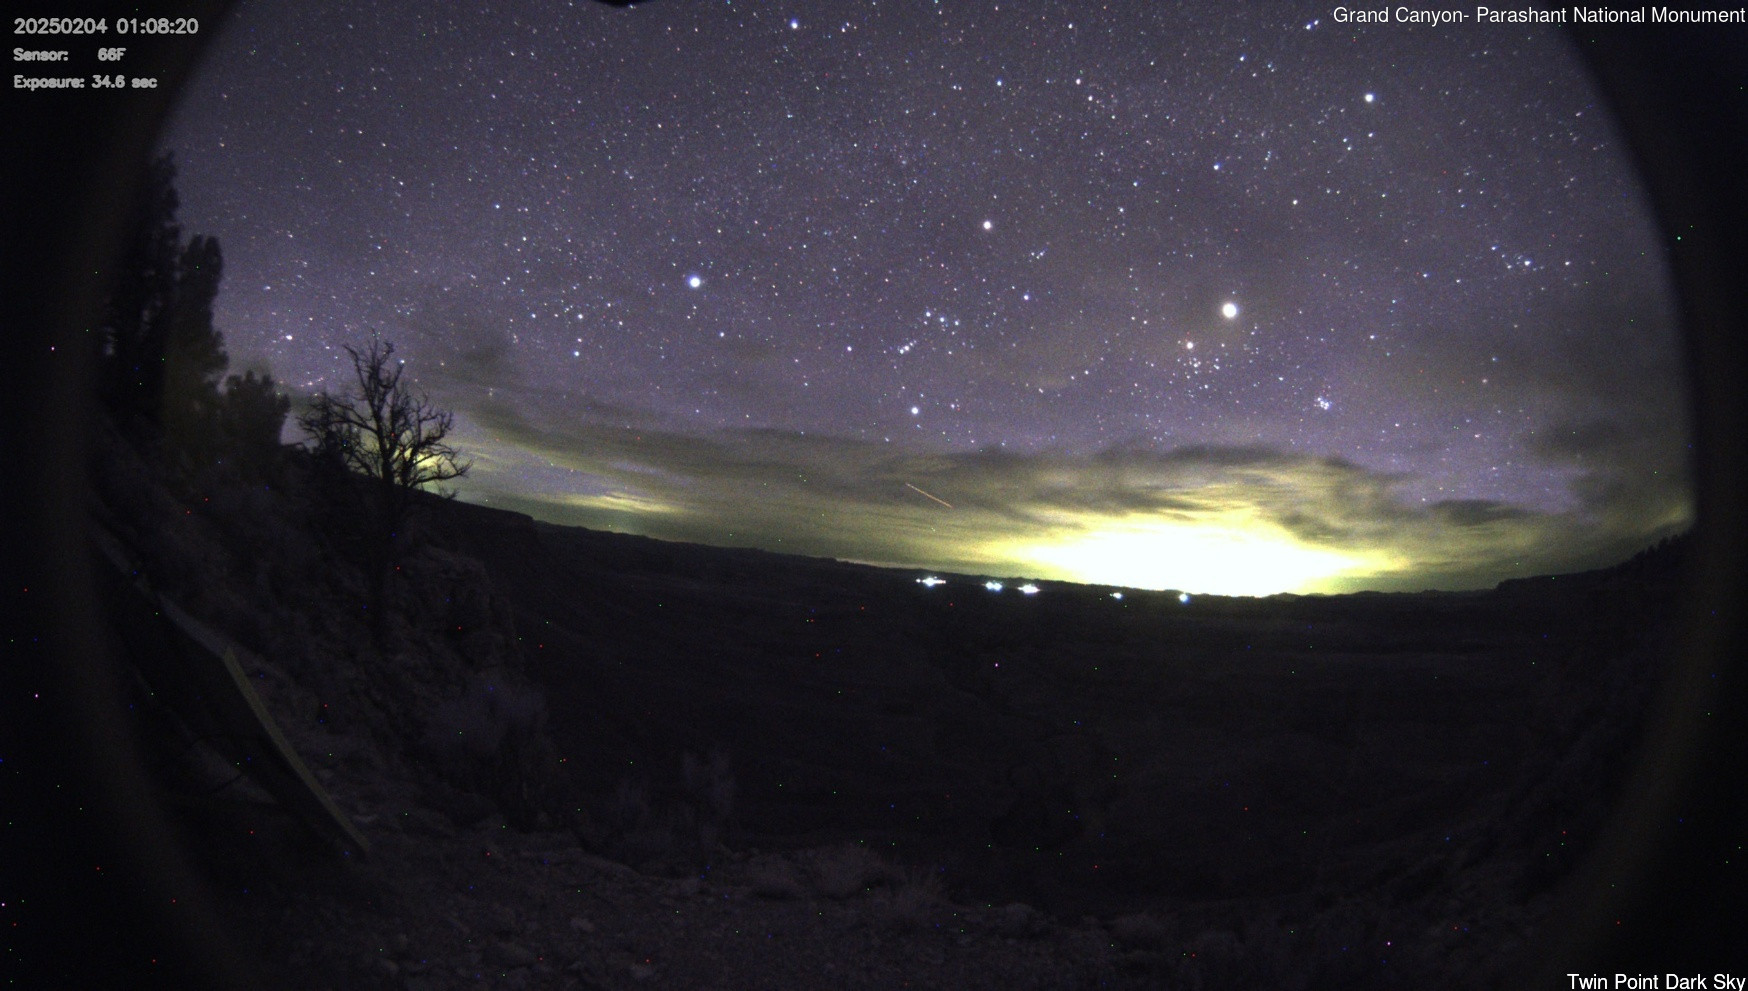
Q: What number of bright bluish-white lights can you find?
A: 5